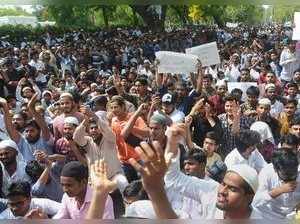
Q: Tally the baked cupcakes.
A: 0